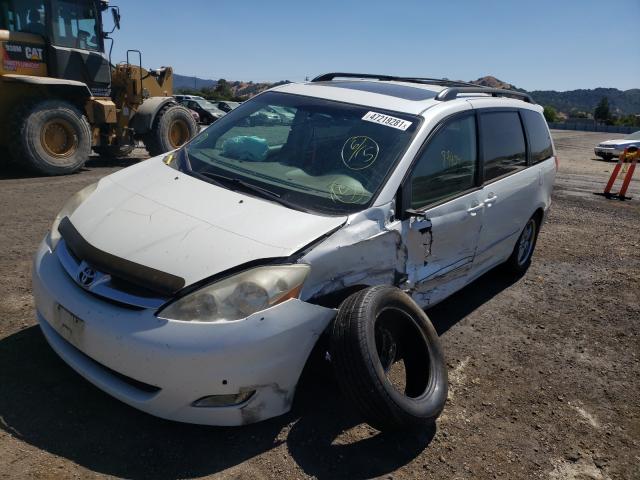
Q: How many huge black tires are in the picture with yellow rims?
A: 2